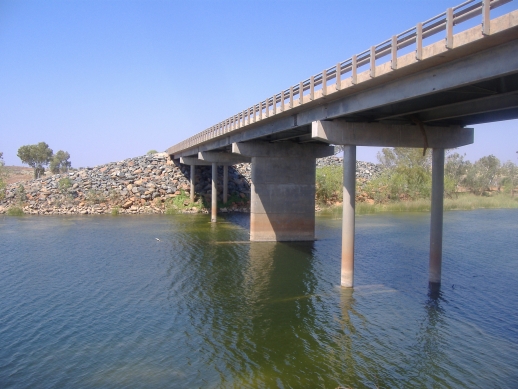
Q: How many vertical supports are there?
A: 6